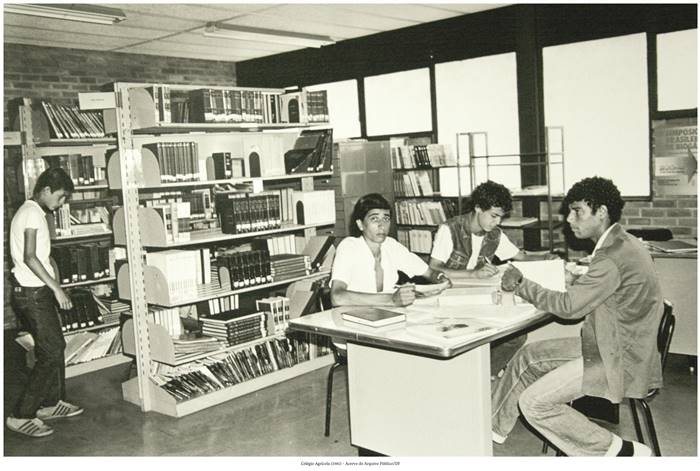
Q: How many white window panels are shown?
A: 5